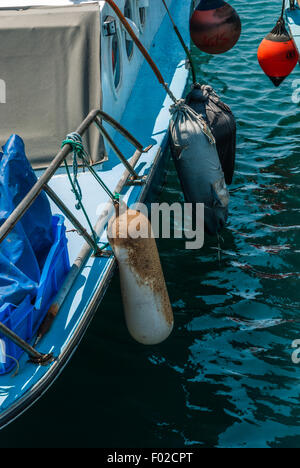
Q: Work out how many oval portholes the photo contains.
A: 3